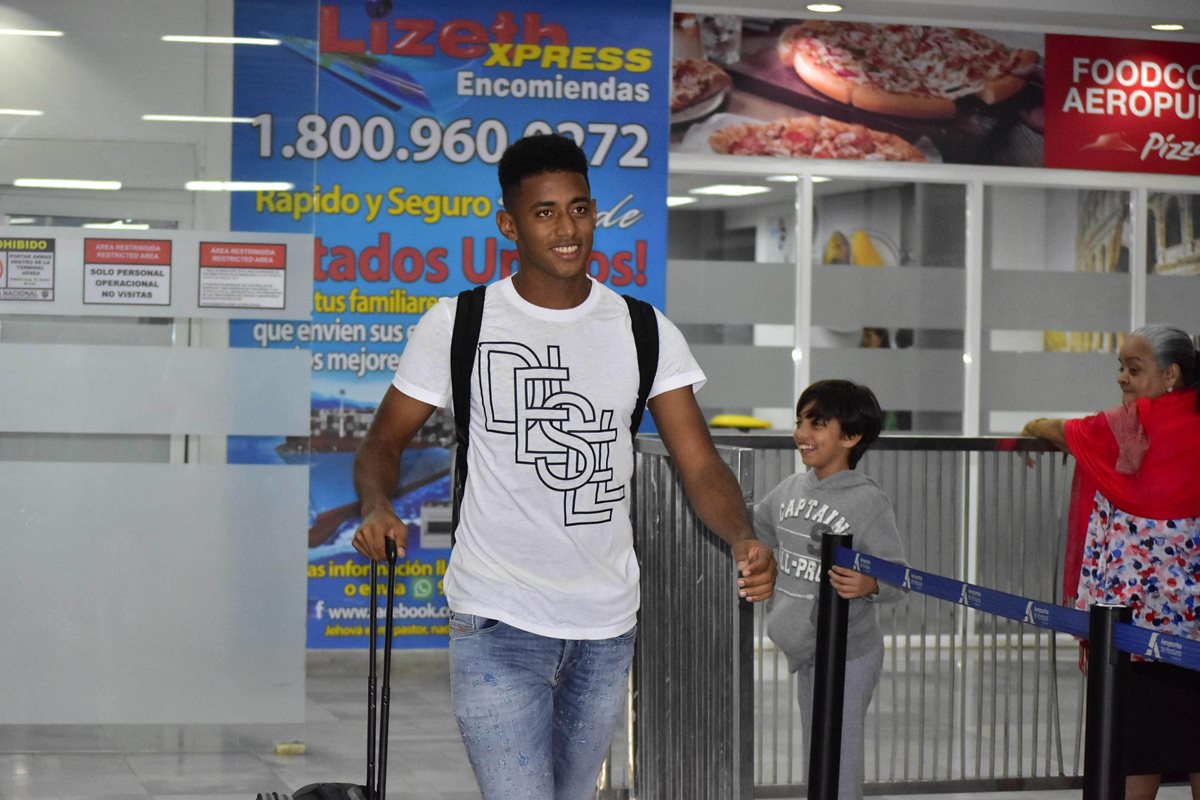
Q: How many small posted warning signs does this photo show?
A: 3